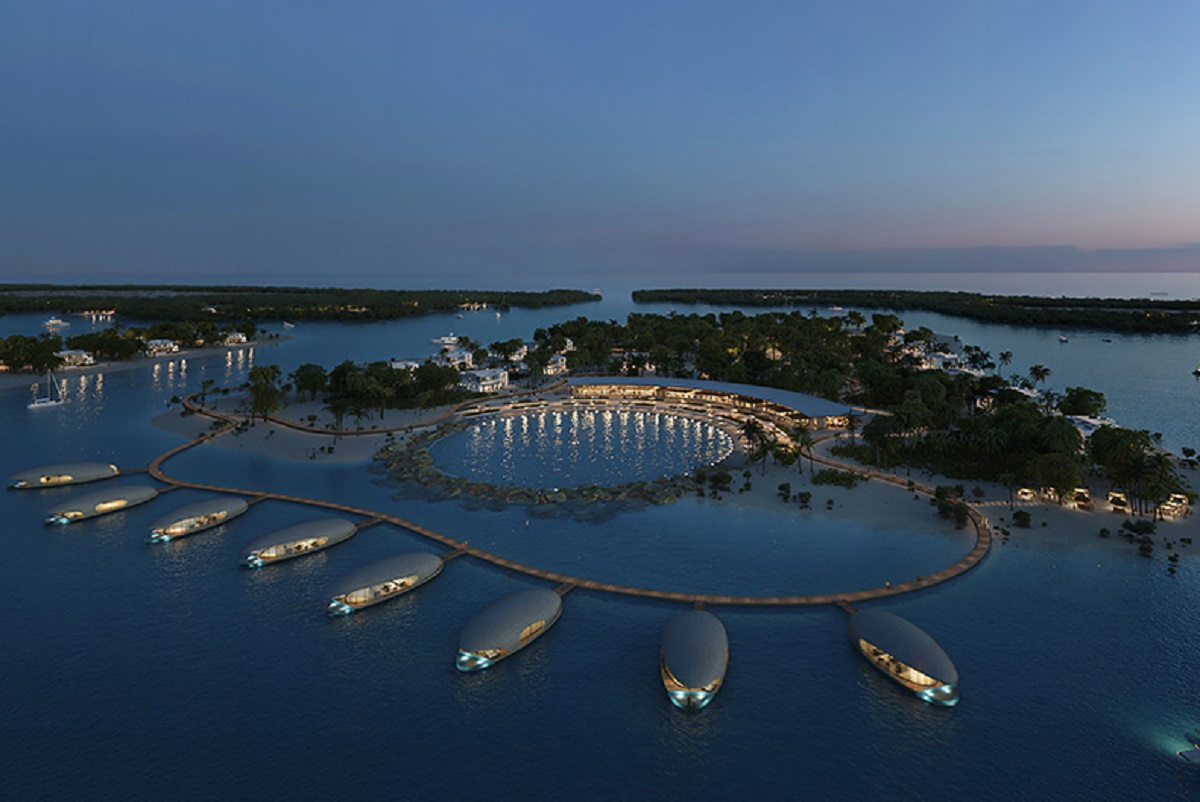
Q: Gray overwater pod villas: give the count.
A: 8